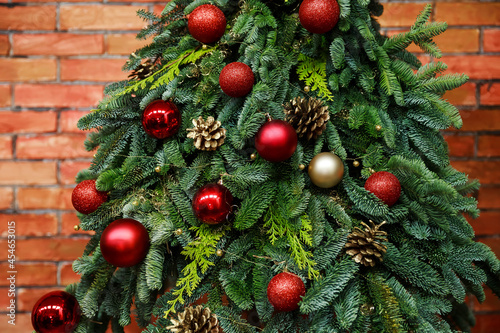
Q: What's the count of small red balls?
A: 11